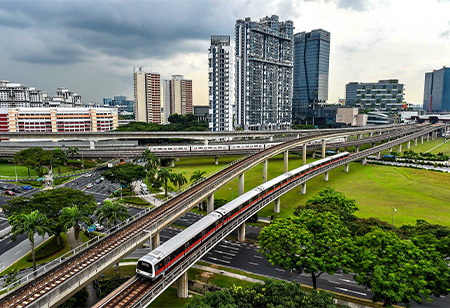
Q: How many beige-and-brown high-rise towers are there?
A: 2